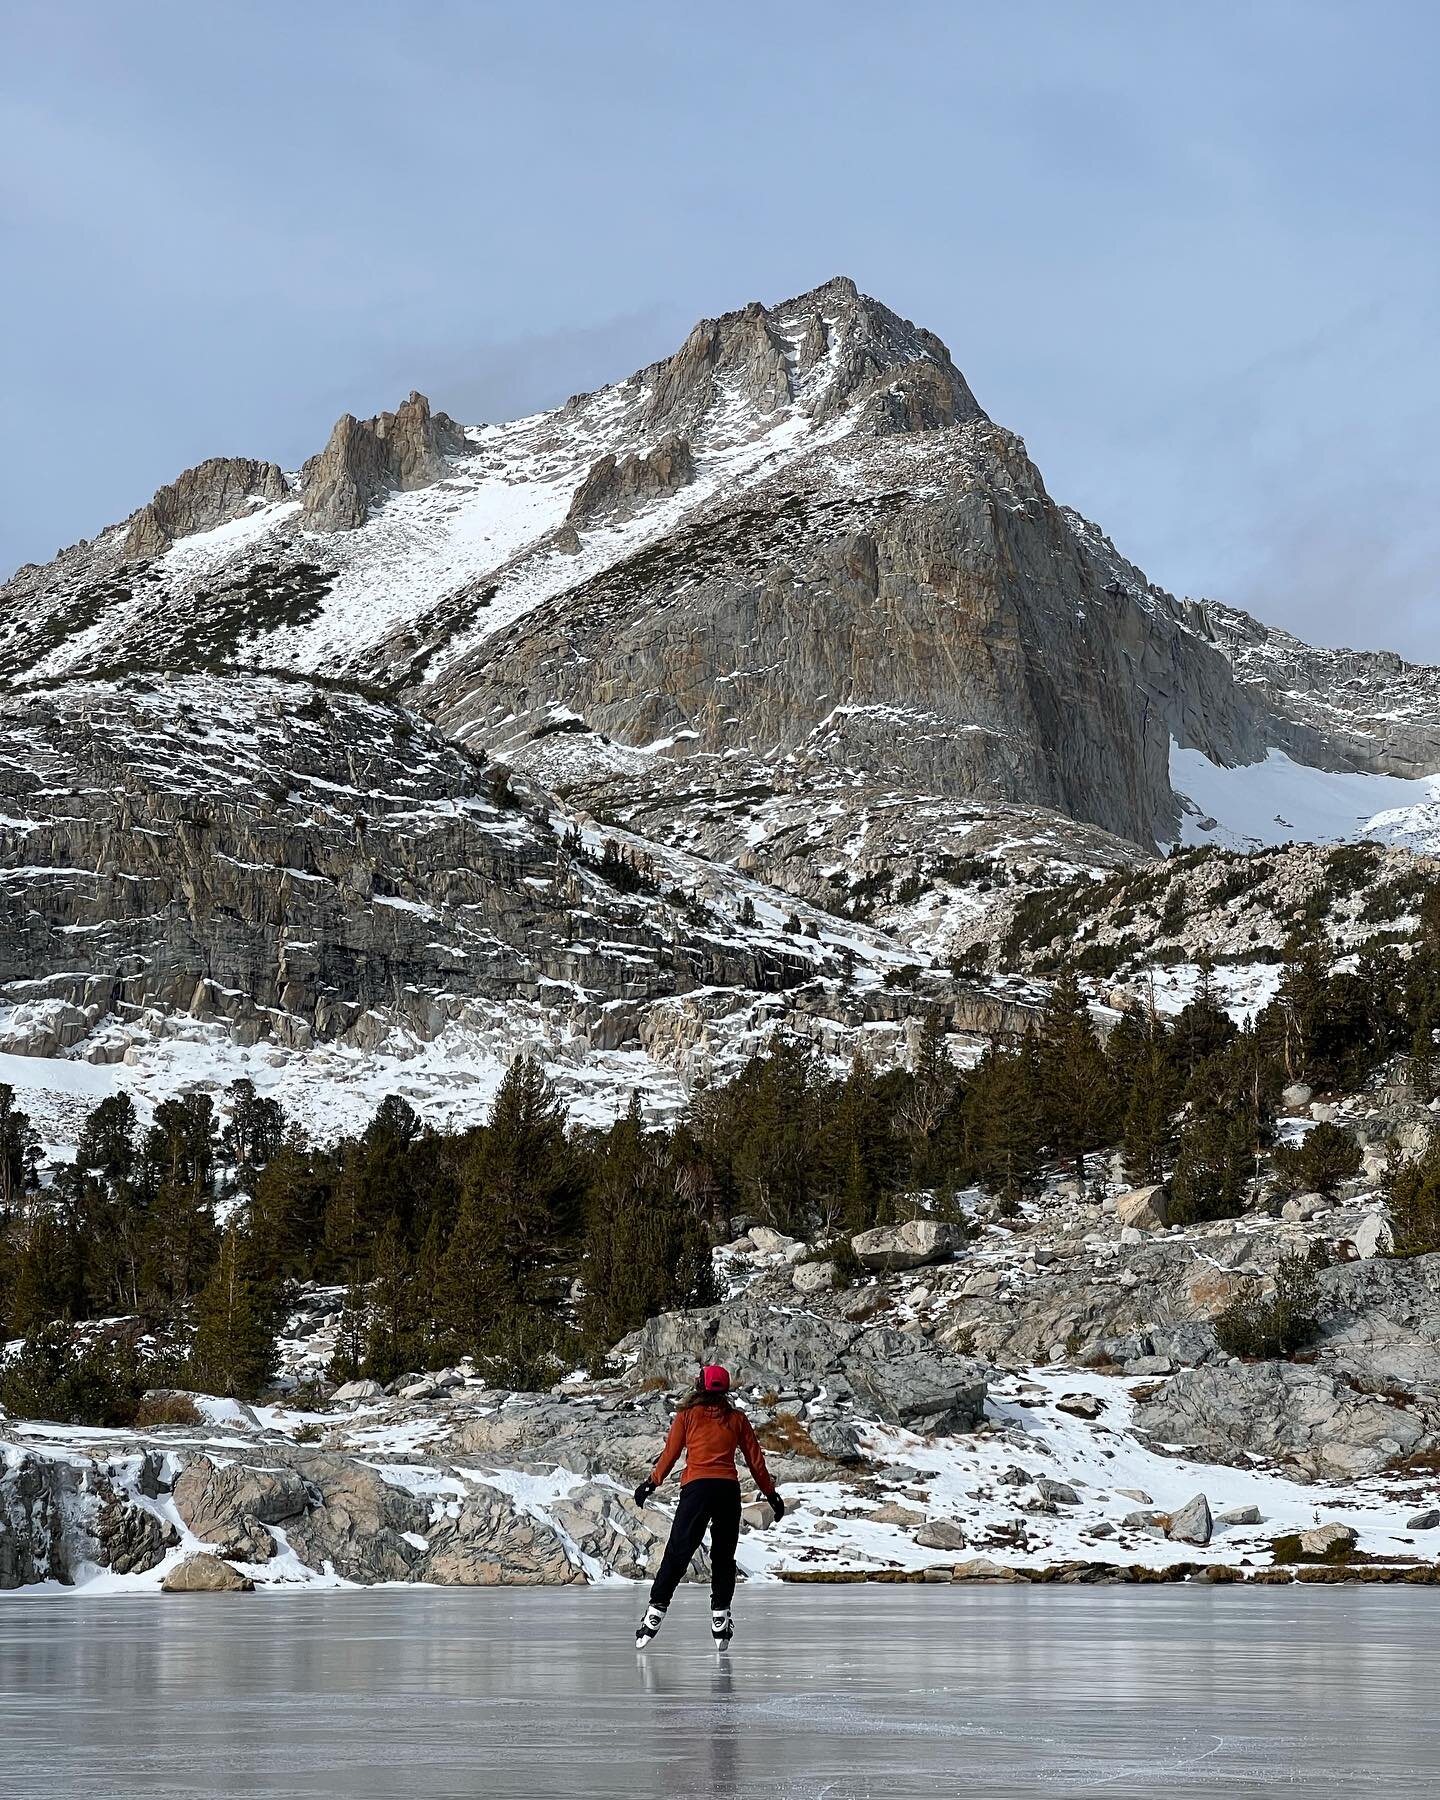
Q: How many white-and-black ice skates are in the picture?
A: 2